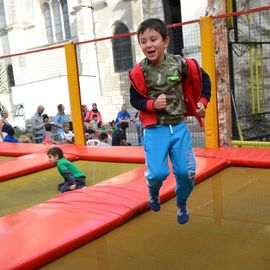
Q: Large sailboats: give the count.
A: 0